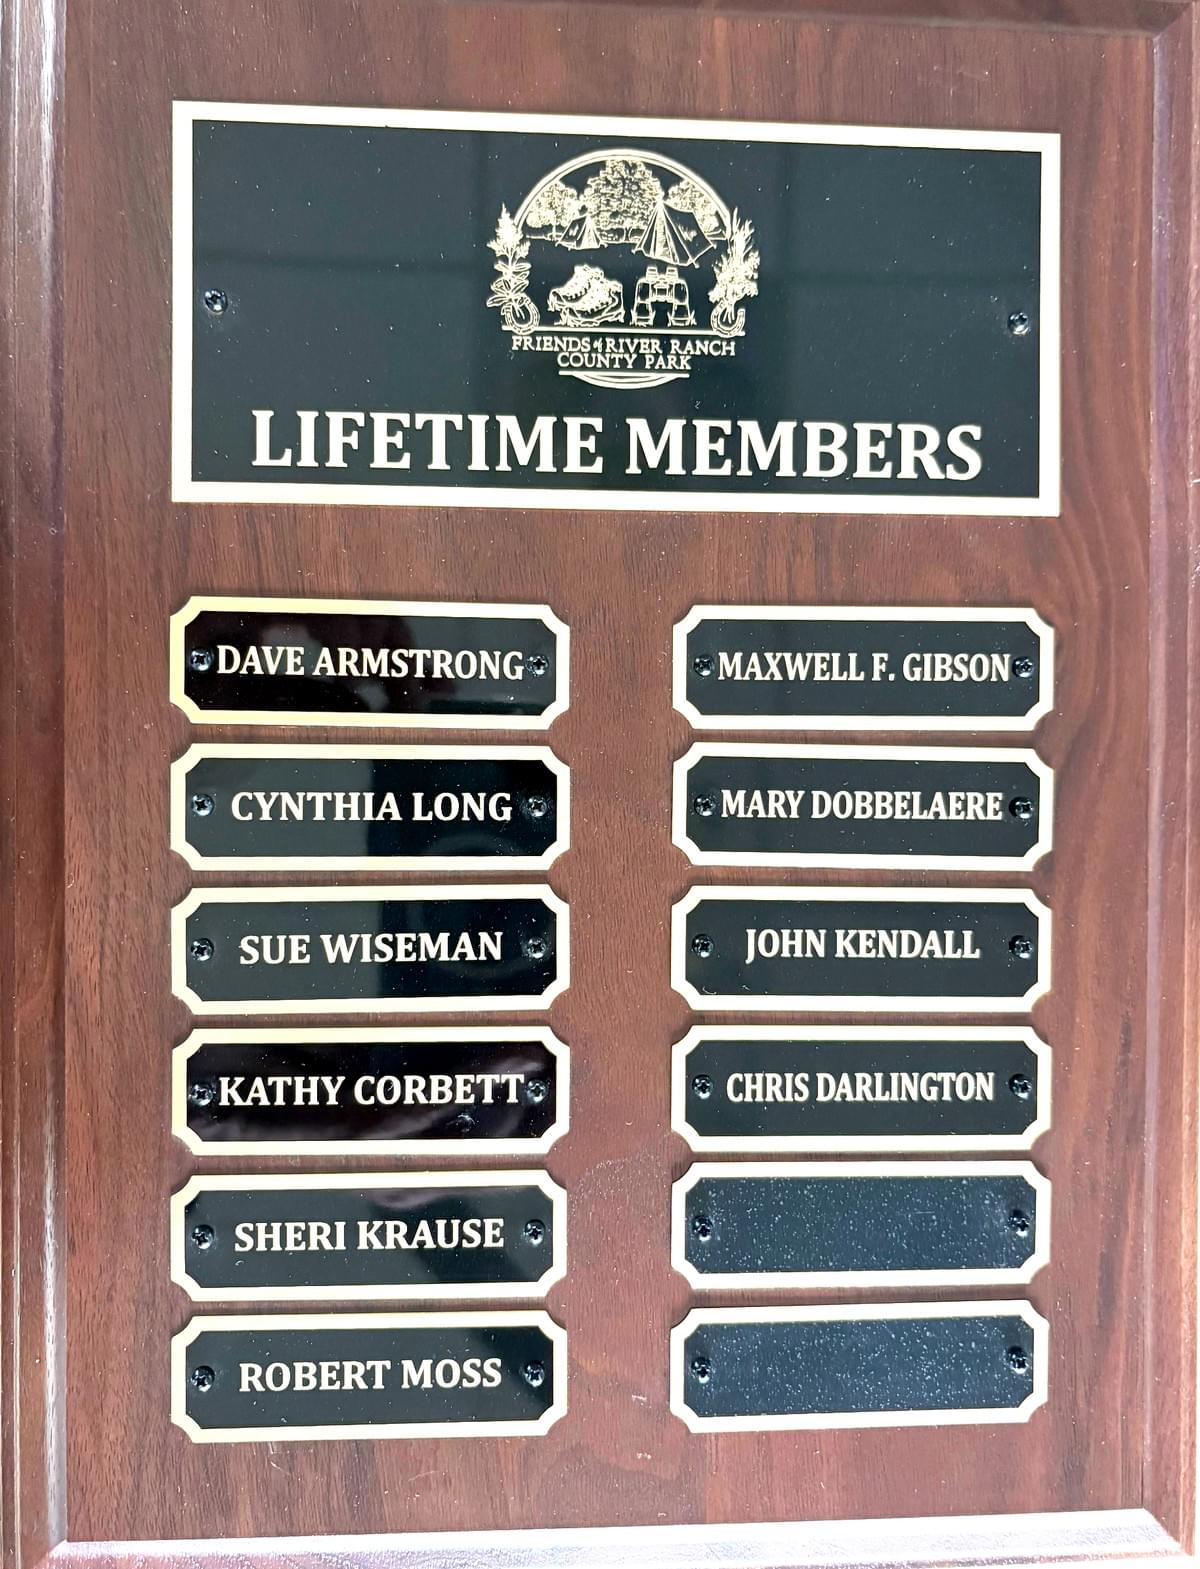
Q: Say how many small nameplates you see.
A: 12